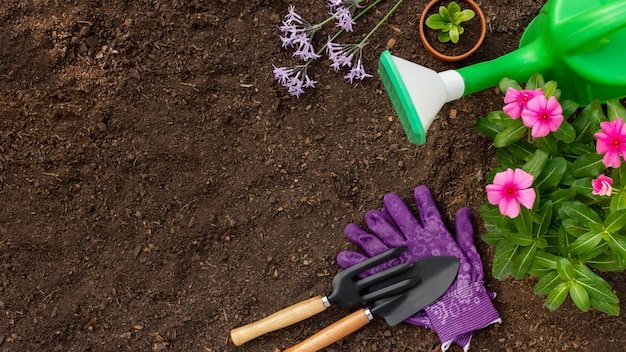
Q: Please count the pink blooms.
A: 5